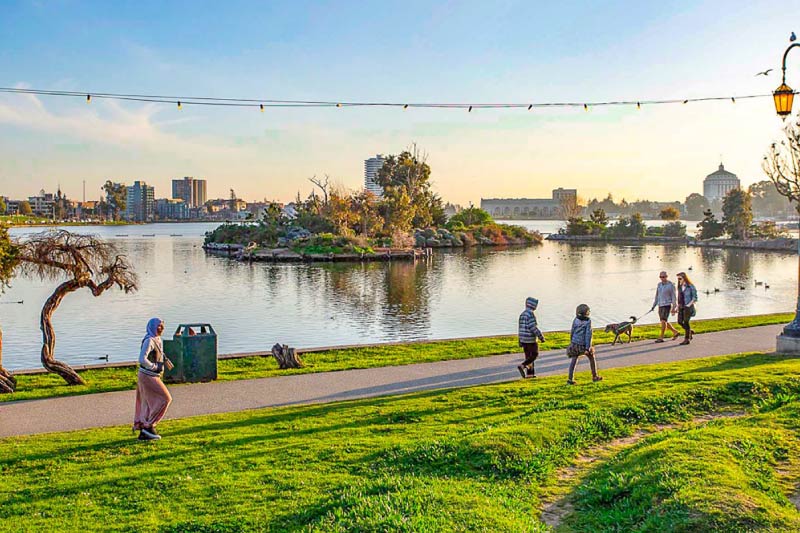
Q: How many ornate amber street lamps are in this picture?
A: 1